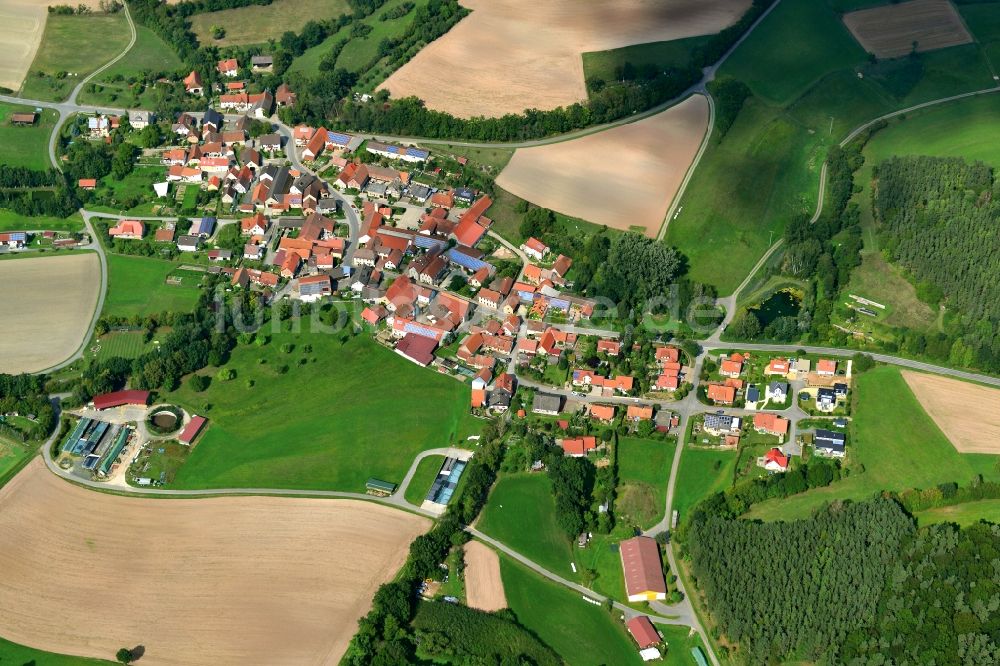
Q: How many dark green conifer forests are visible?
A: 2